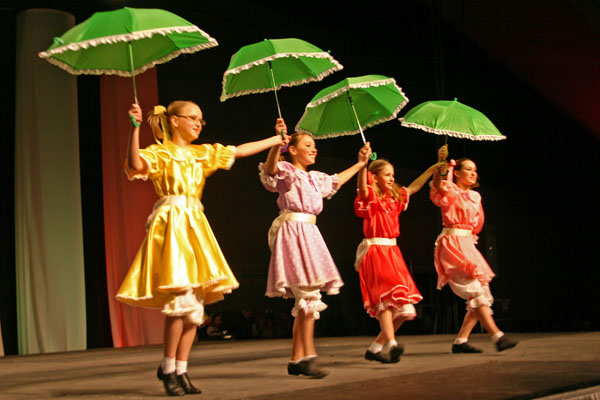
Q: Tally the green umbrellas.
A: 4